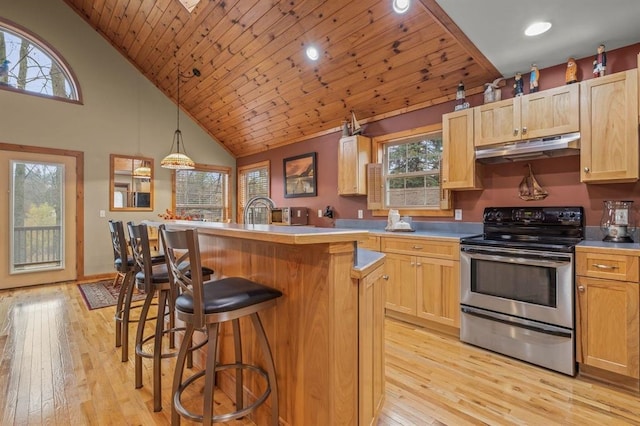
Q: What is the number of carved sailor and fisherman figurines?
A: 4